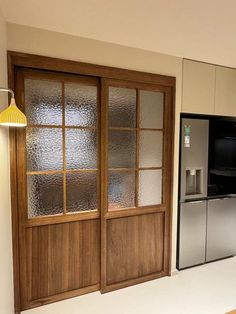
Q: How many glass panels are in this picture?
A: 12